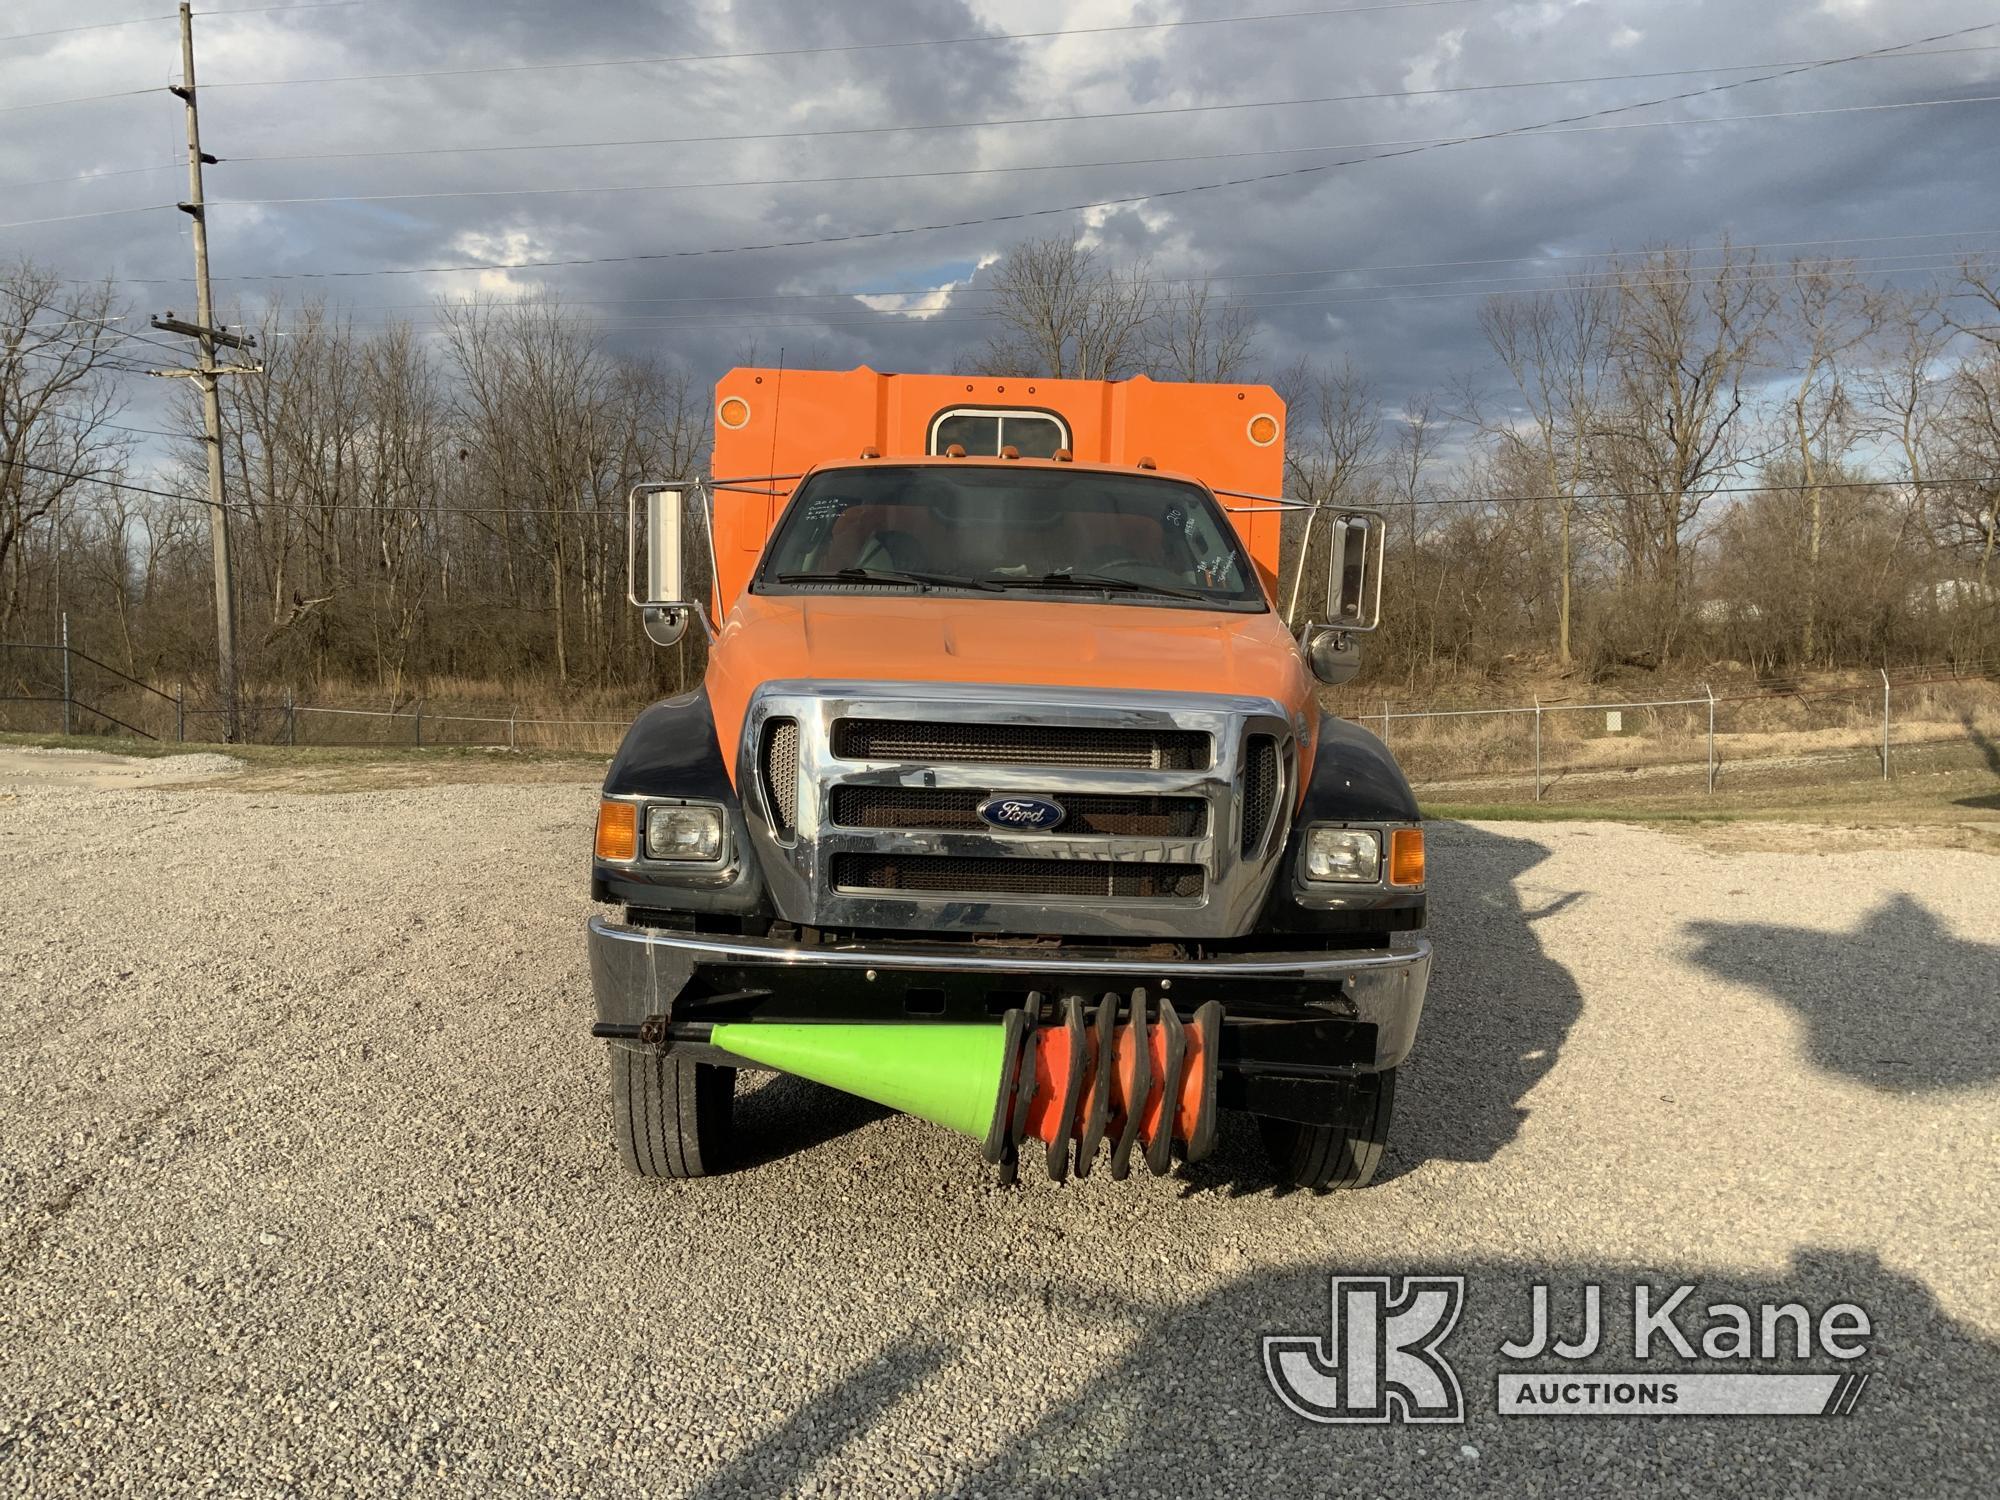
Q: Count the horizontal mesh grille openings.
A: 3